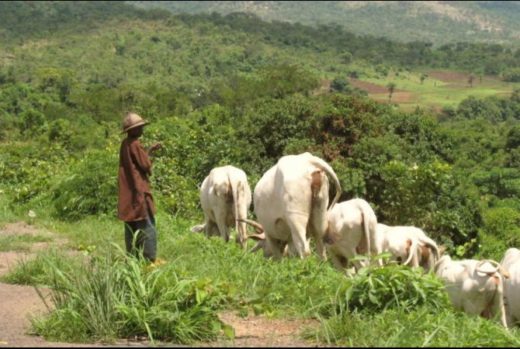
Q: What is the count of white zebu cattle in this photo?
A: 6